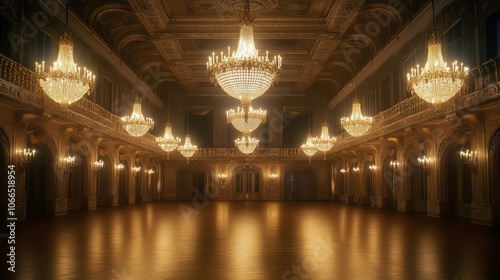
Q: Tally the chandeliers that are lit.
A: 11